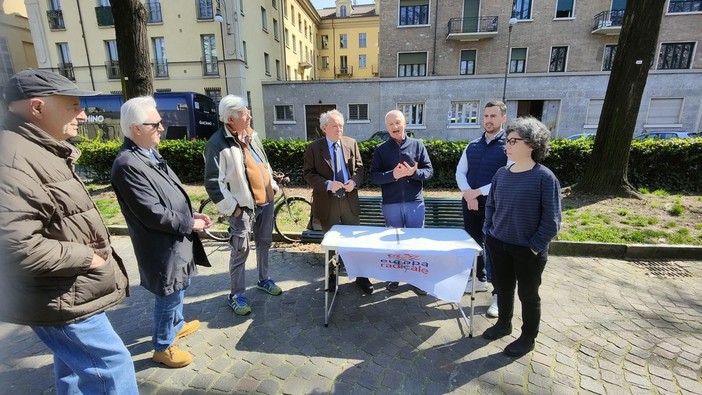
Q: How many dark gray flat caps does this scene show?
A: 1